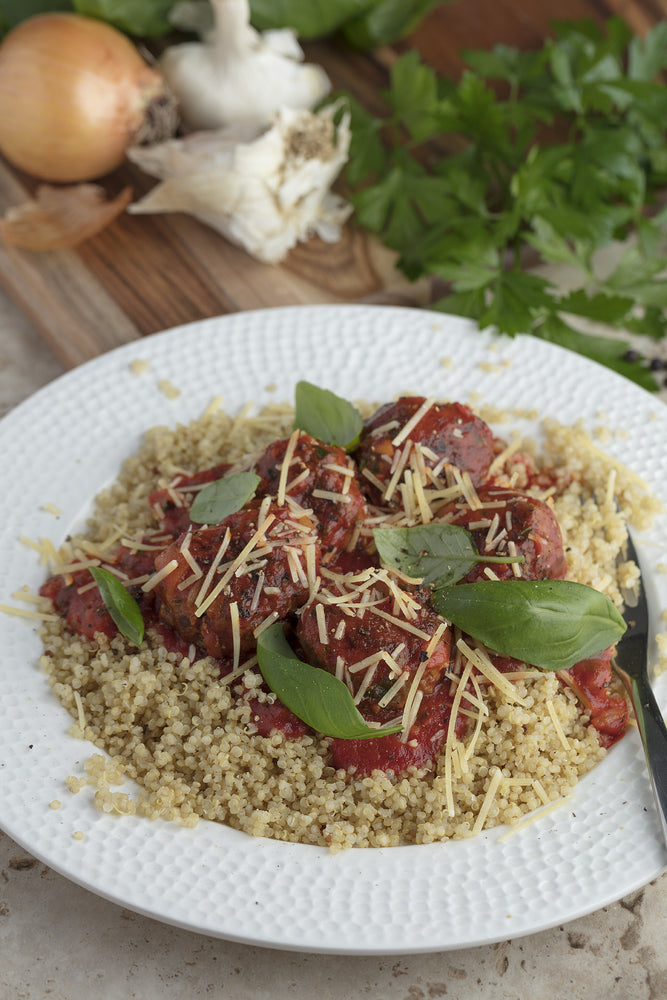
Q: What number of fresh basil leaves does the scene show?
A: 6